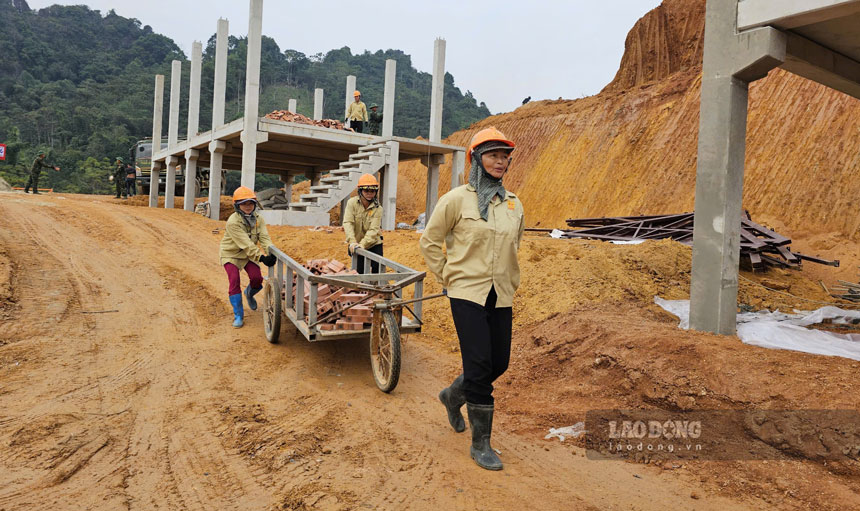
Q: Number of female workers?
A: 3